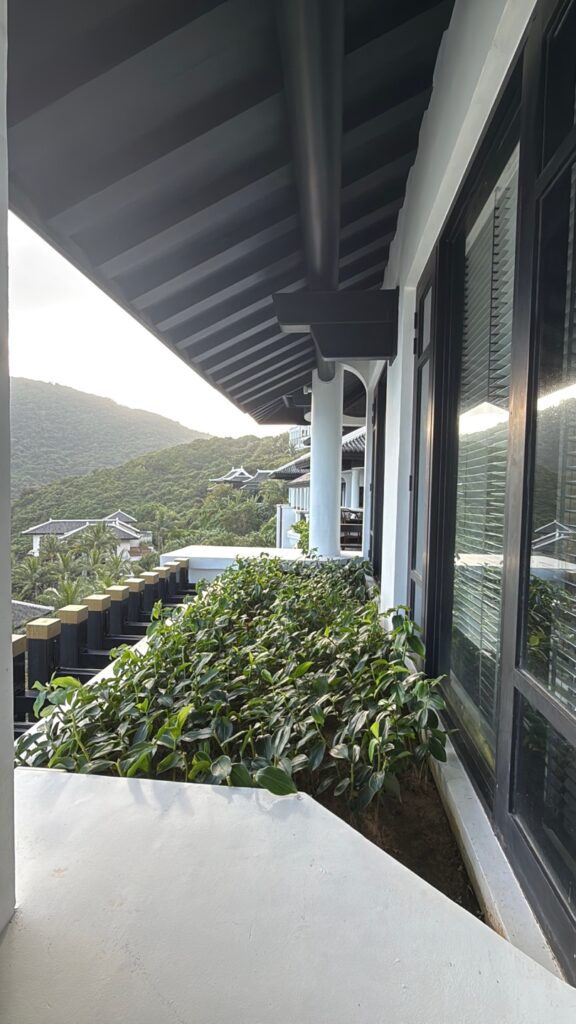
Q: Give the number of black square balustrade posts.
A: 10